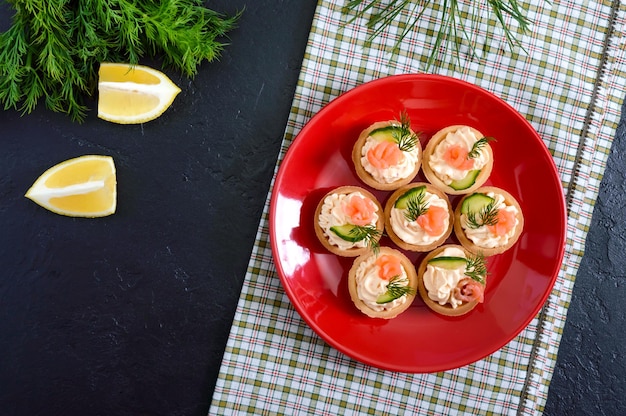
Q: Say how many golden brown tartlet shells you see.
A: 7